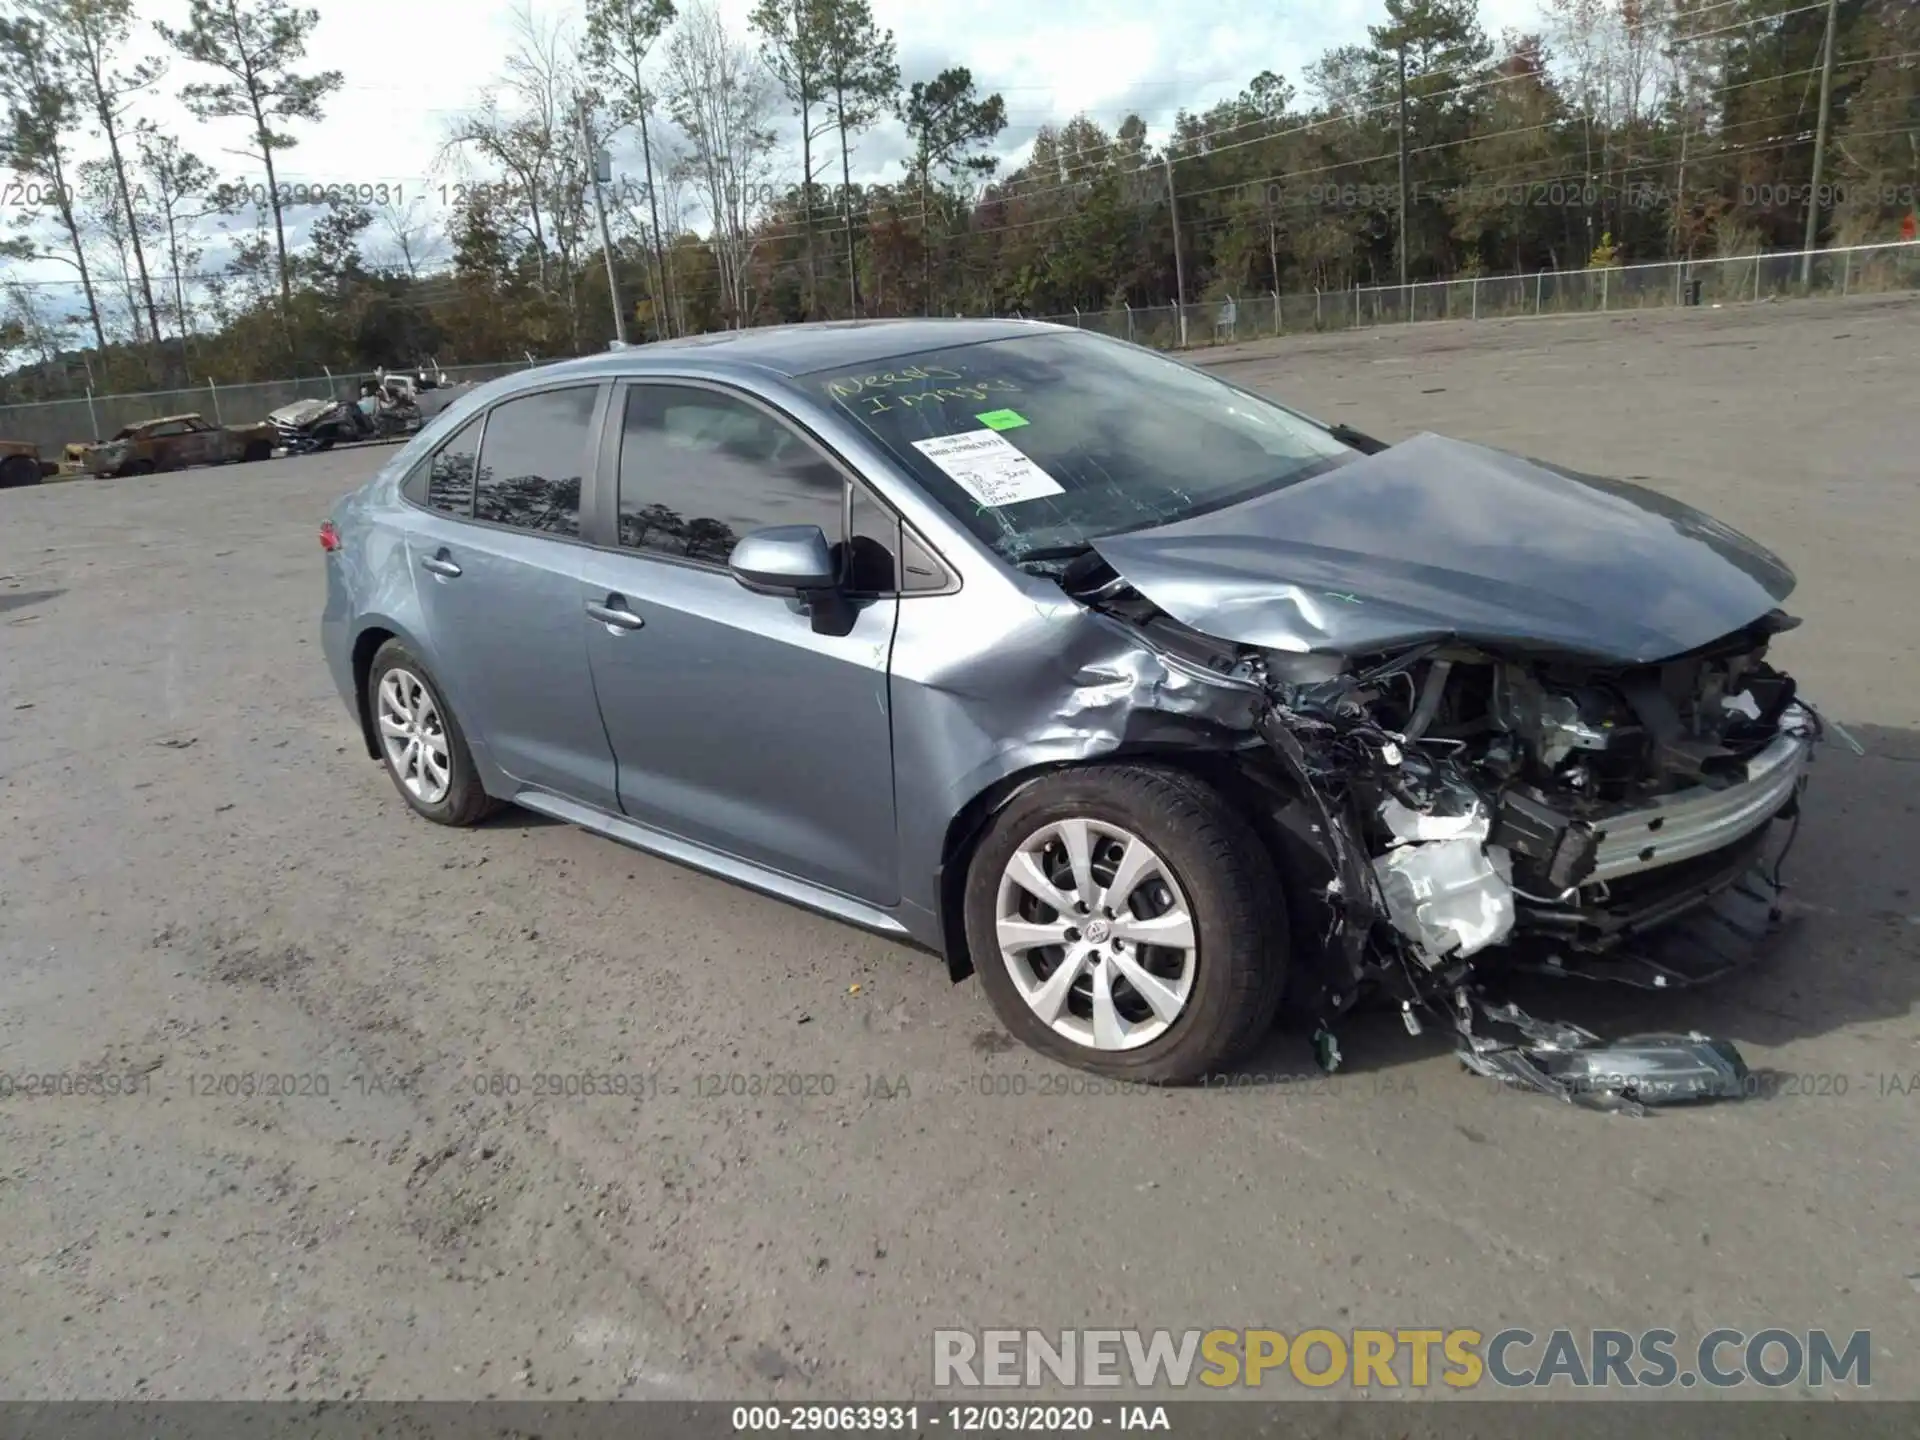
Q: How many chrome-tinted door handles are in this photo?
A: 2